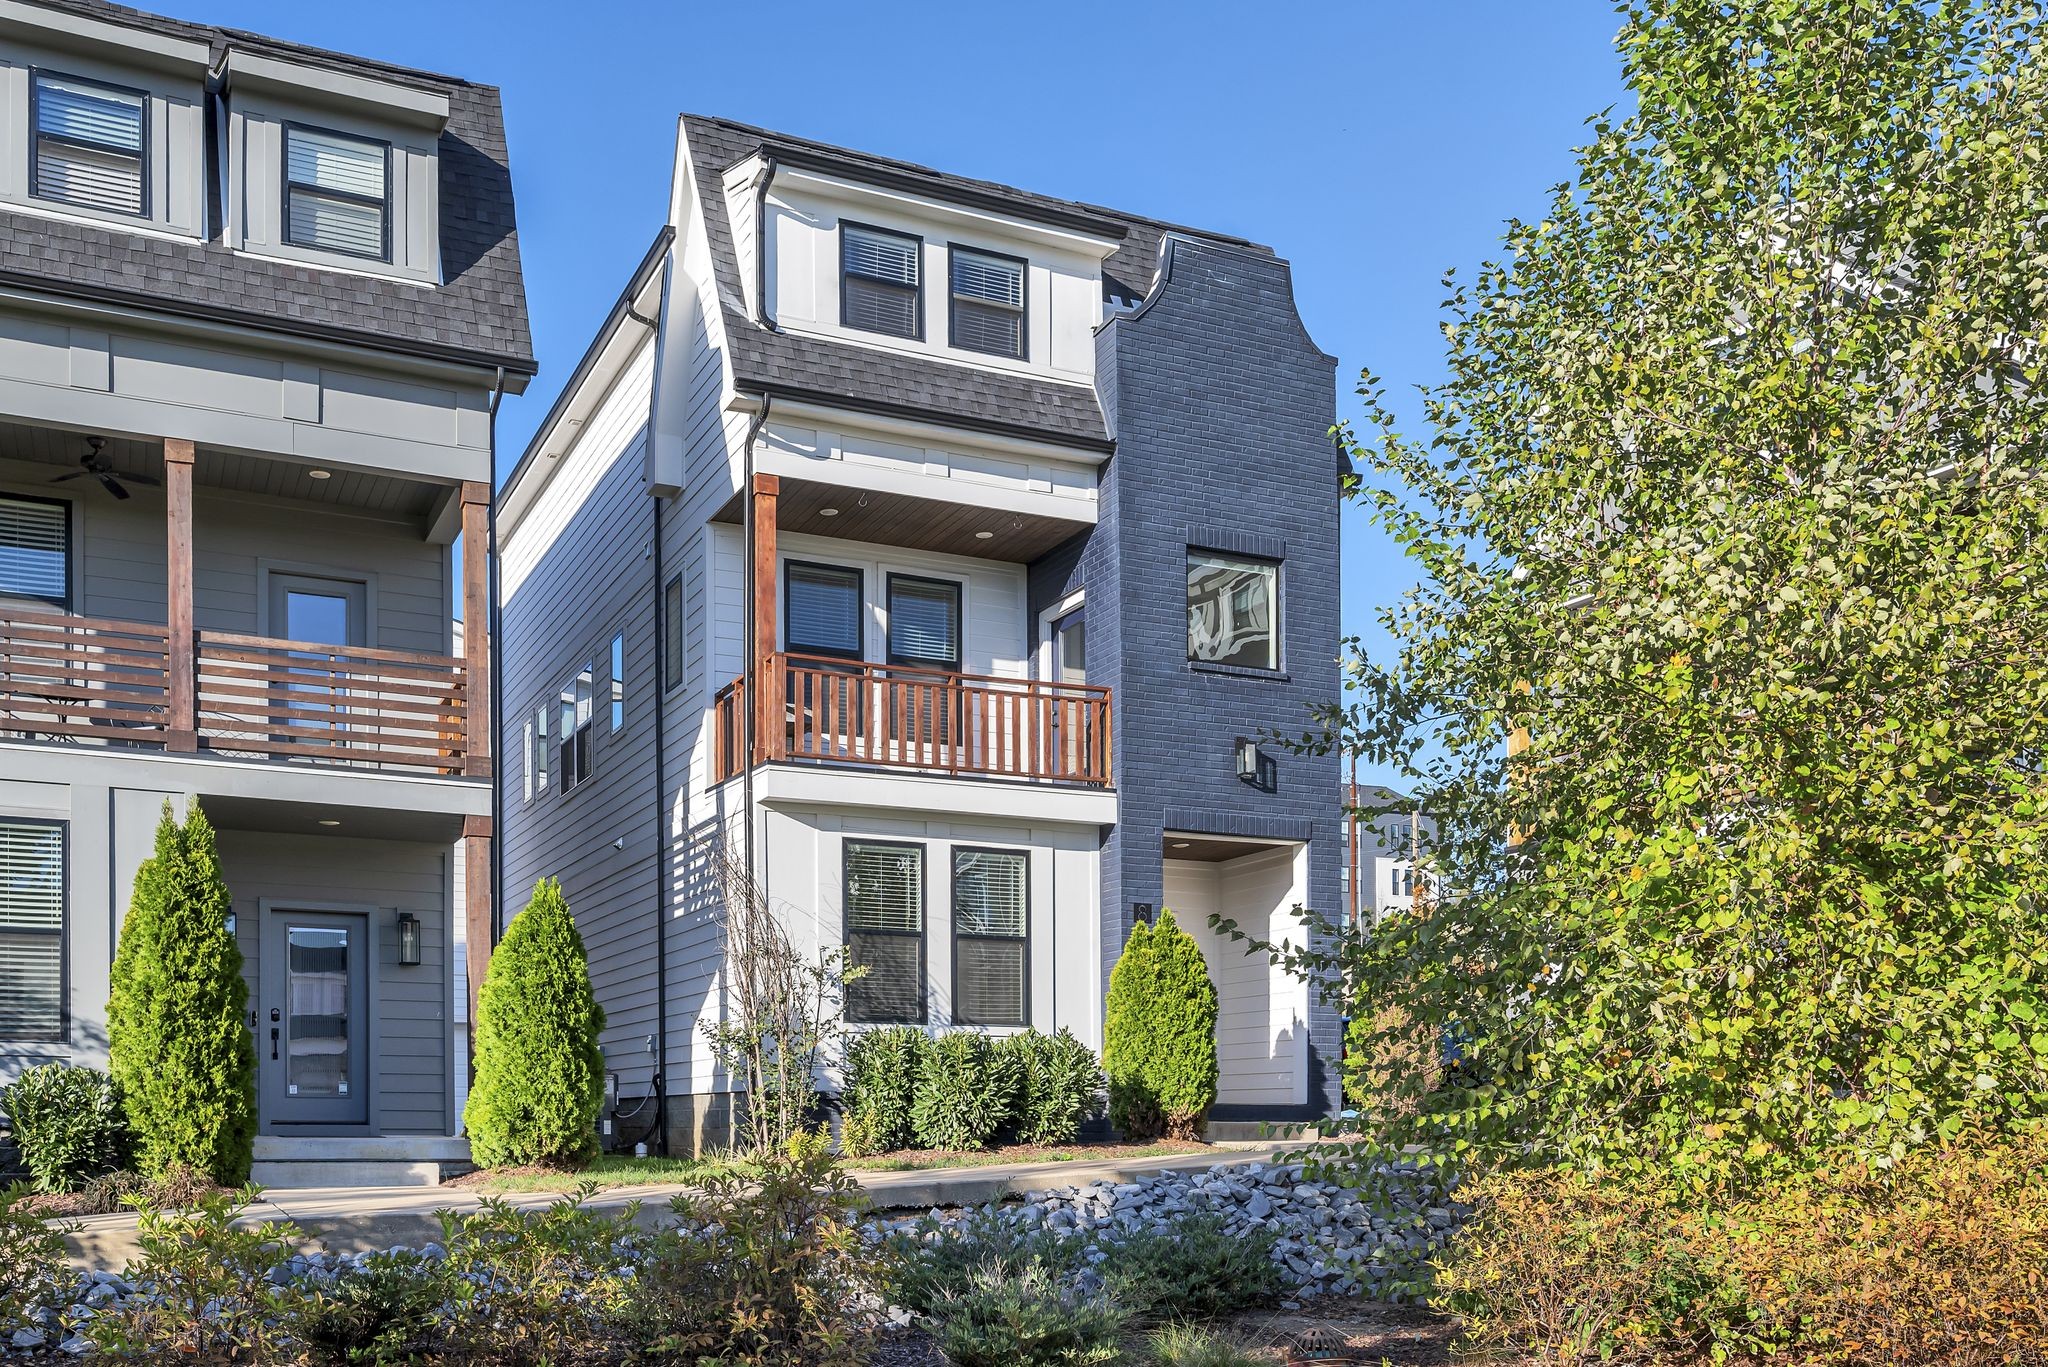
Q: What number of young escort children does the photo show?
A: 0